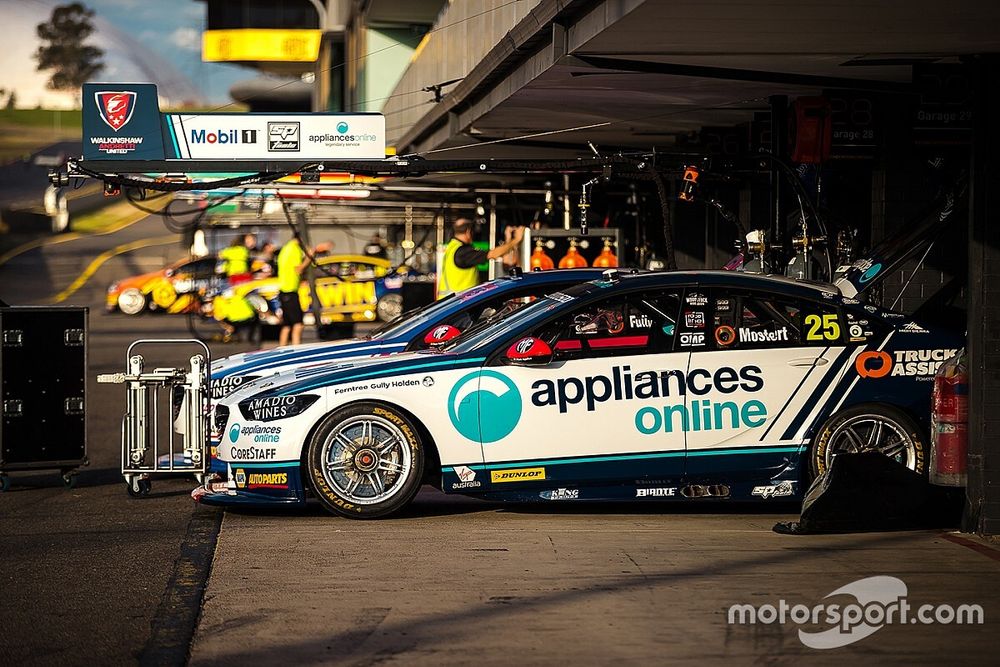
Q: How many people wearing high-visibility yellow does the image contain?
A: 4